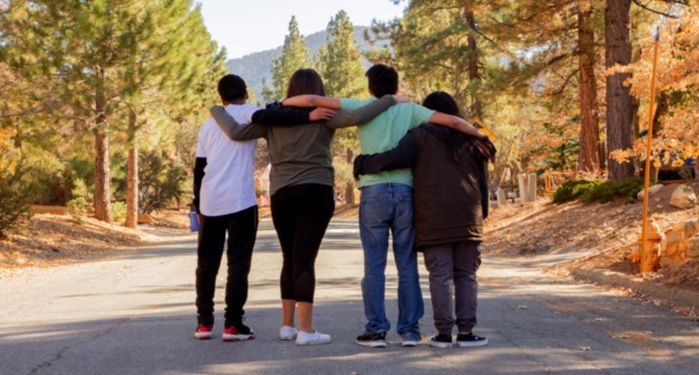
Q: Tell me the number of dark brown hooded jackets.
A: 1